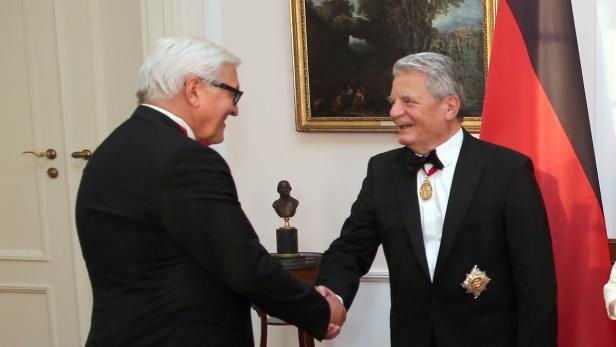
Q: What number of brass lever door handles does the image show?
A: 2